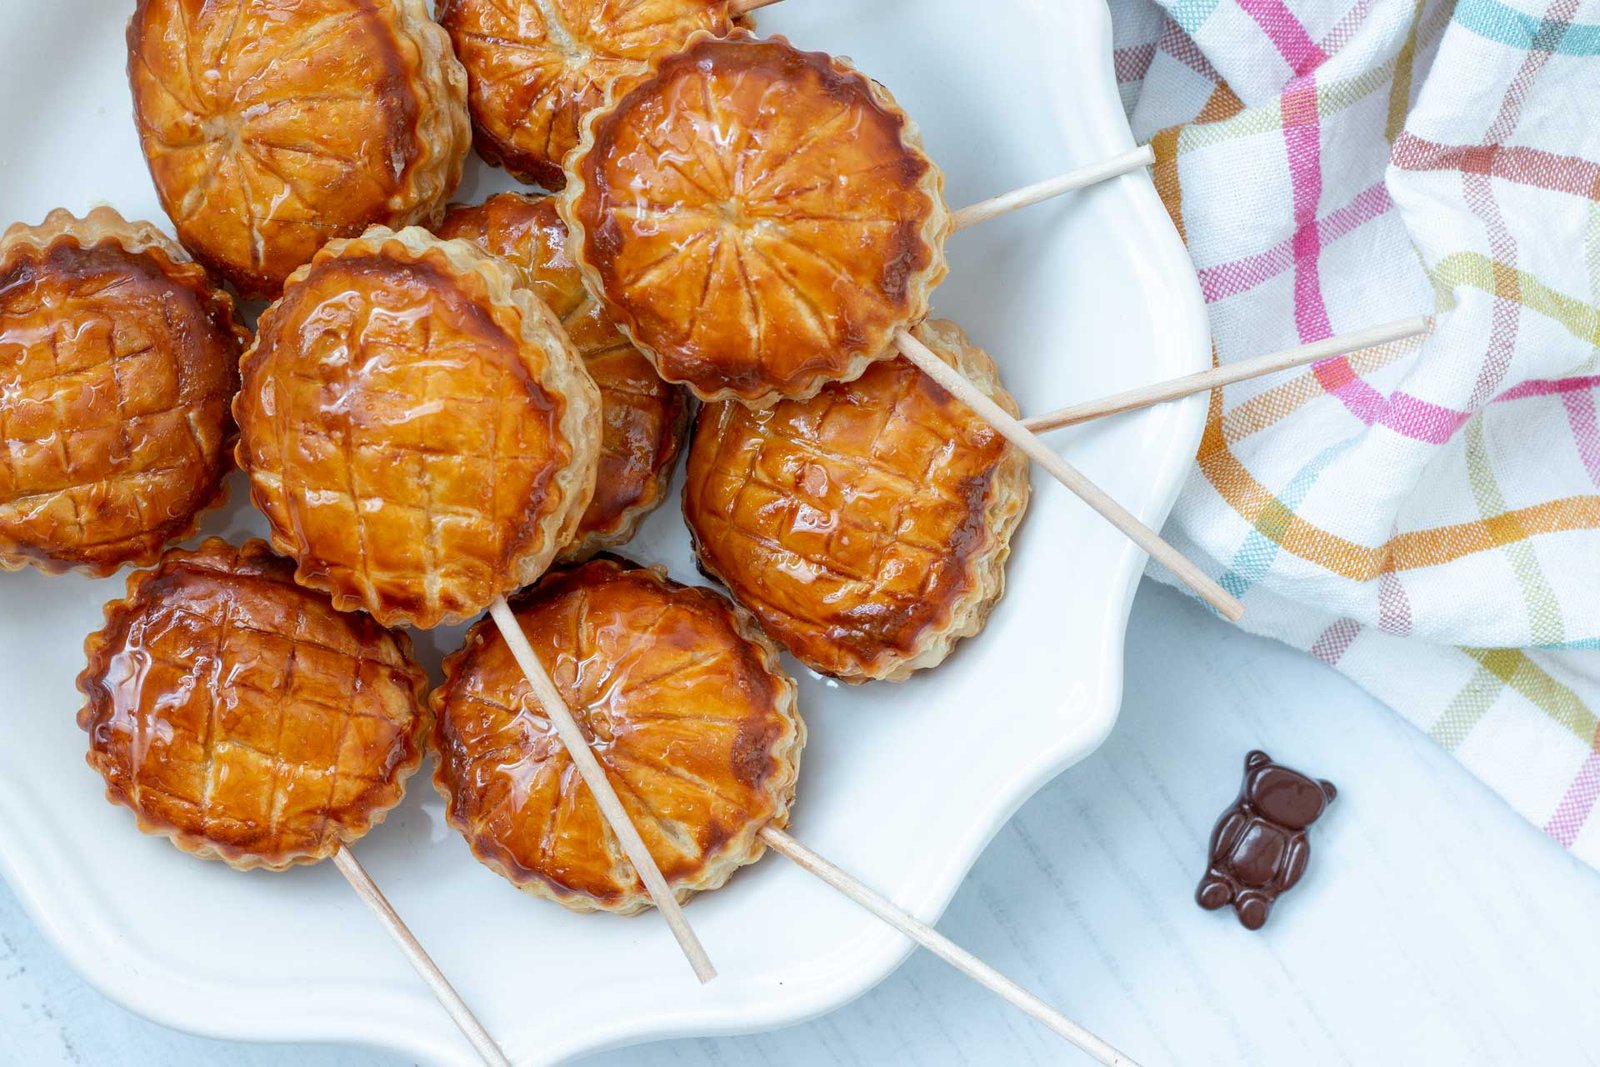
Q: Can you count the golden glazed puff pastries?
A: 9